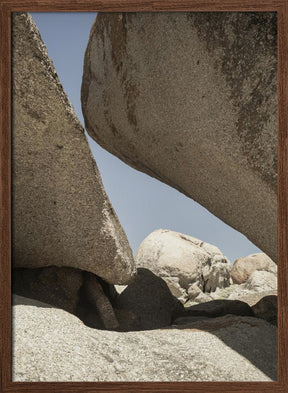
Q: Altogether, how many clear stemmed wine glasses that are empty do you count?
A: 0